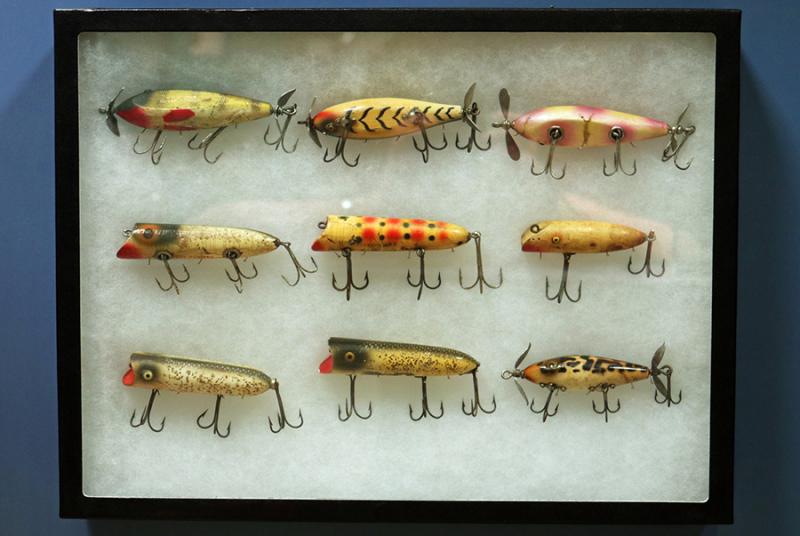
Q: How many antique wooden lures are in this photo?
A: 9